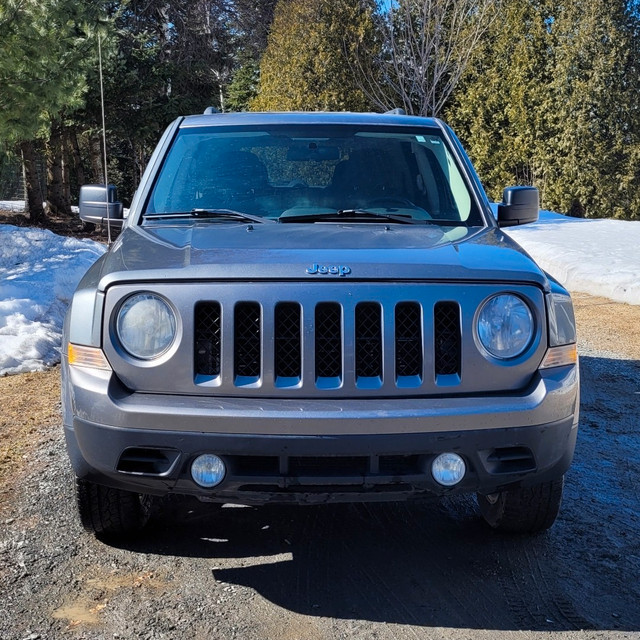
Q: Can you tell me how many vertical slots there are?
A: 7